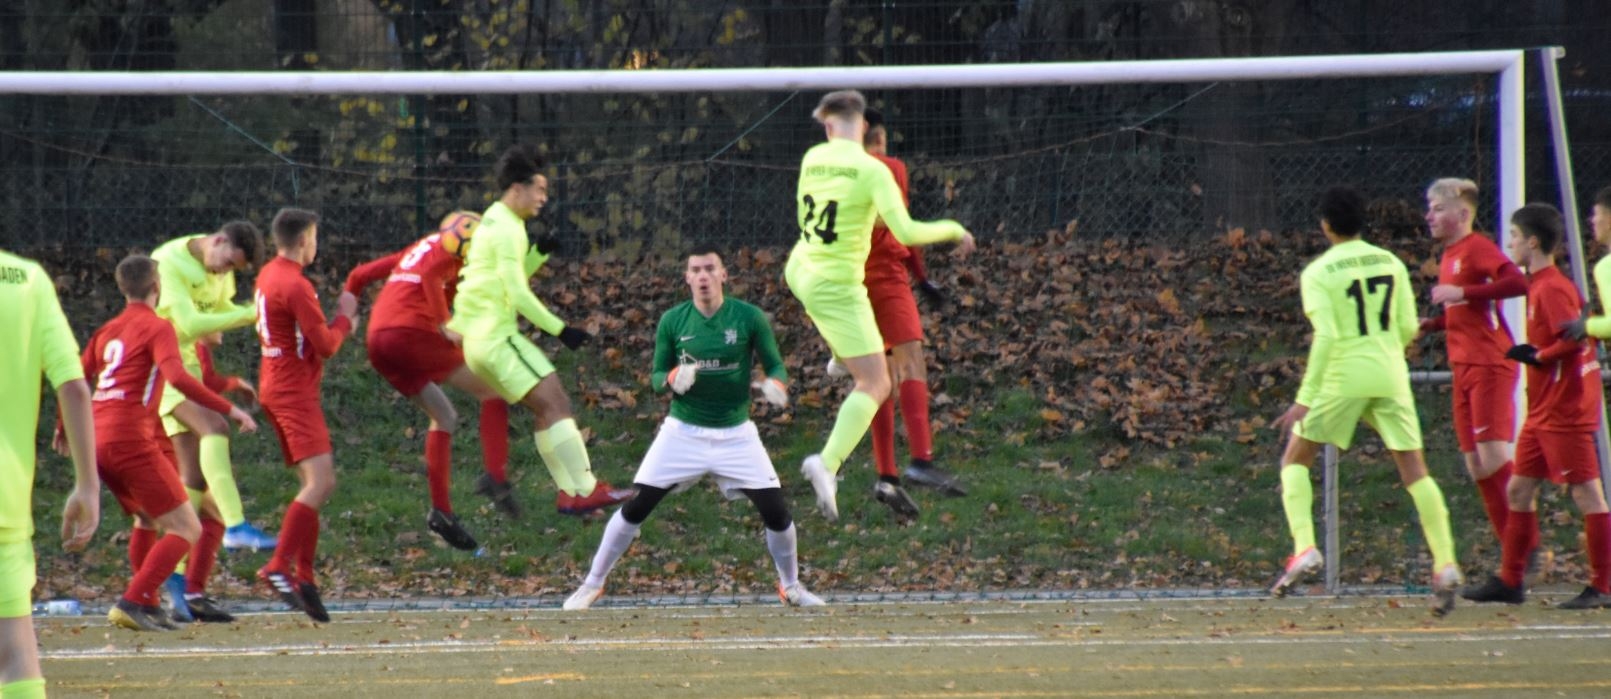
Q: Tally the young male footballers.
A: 14